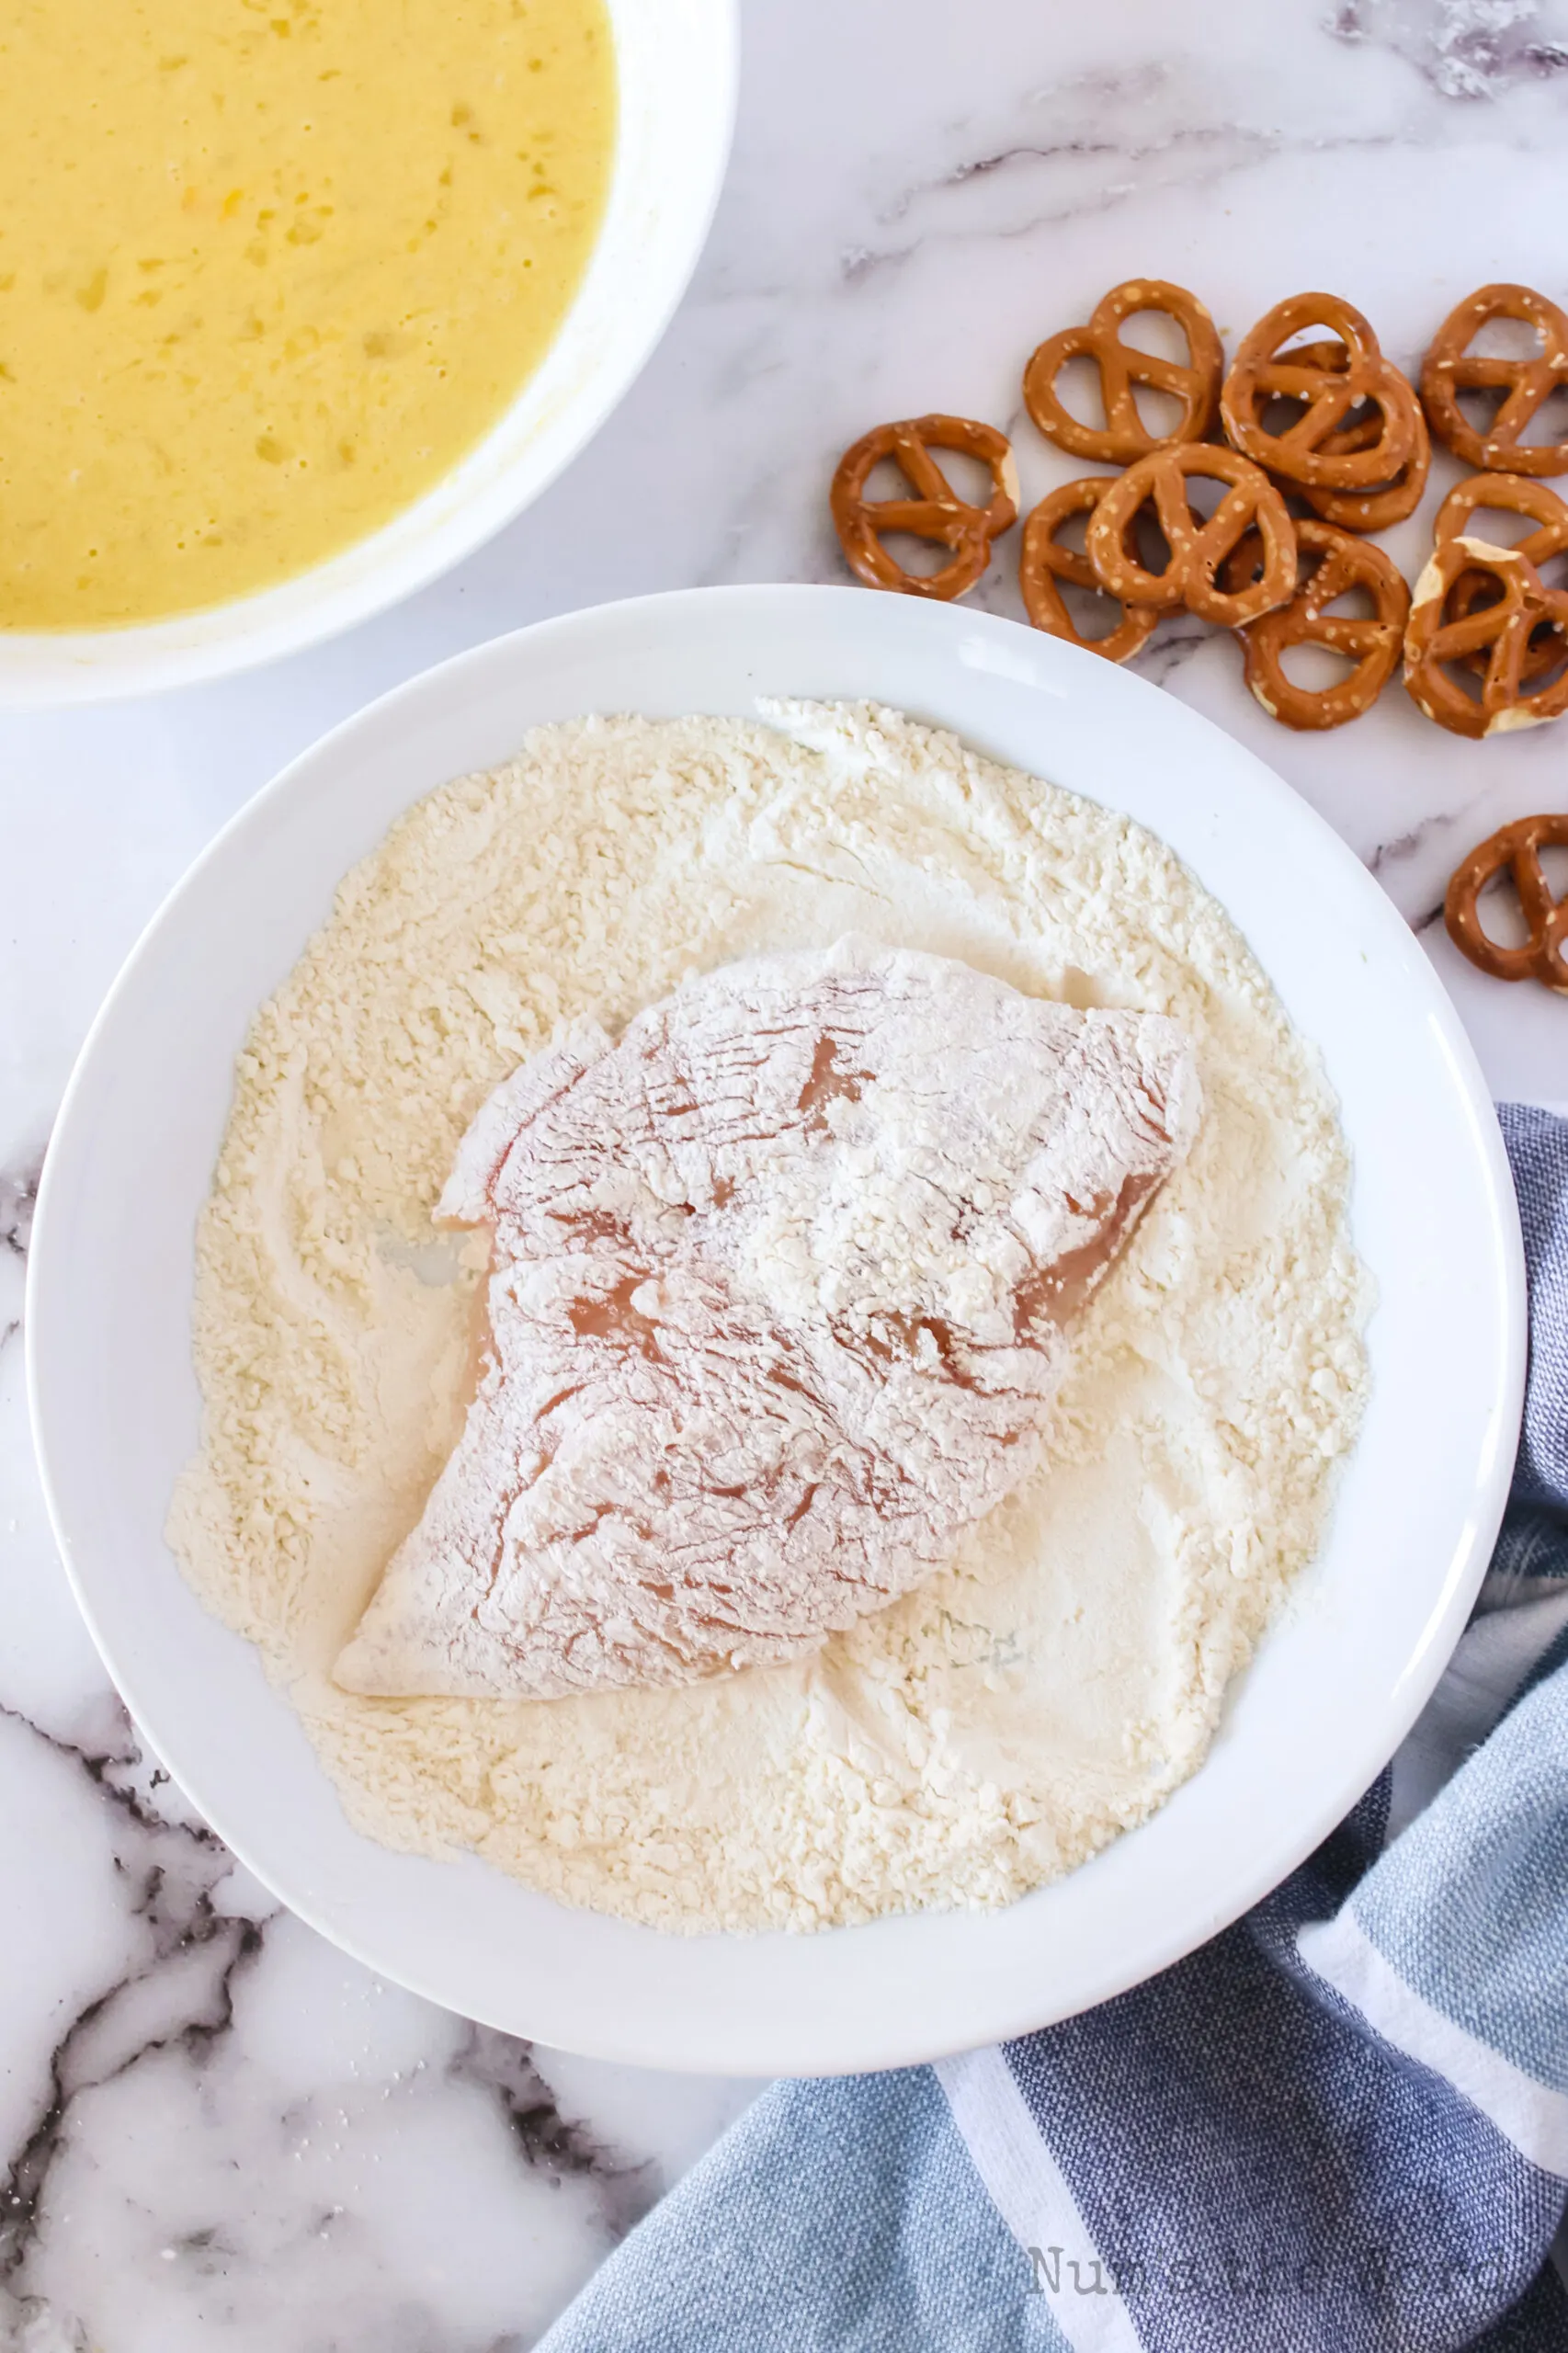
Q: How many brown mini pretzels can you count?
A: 11